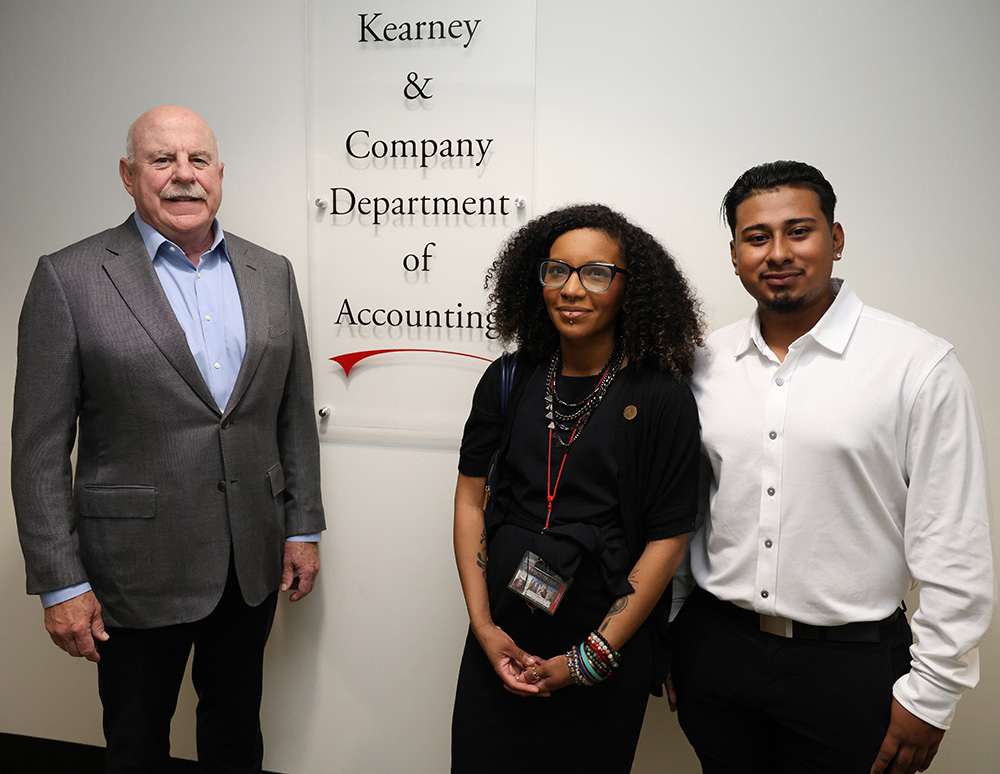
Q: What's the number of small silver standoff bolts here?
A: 3